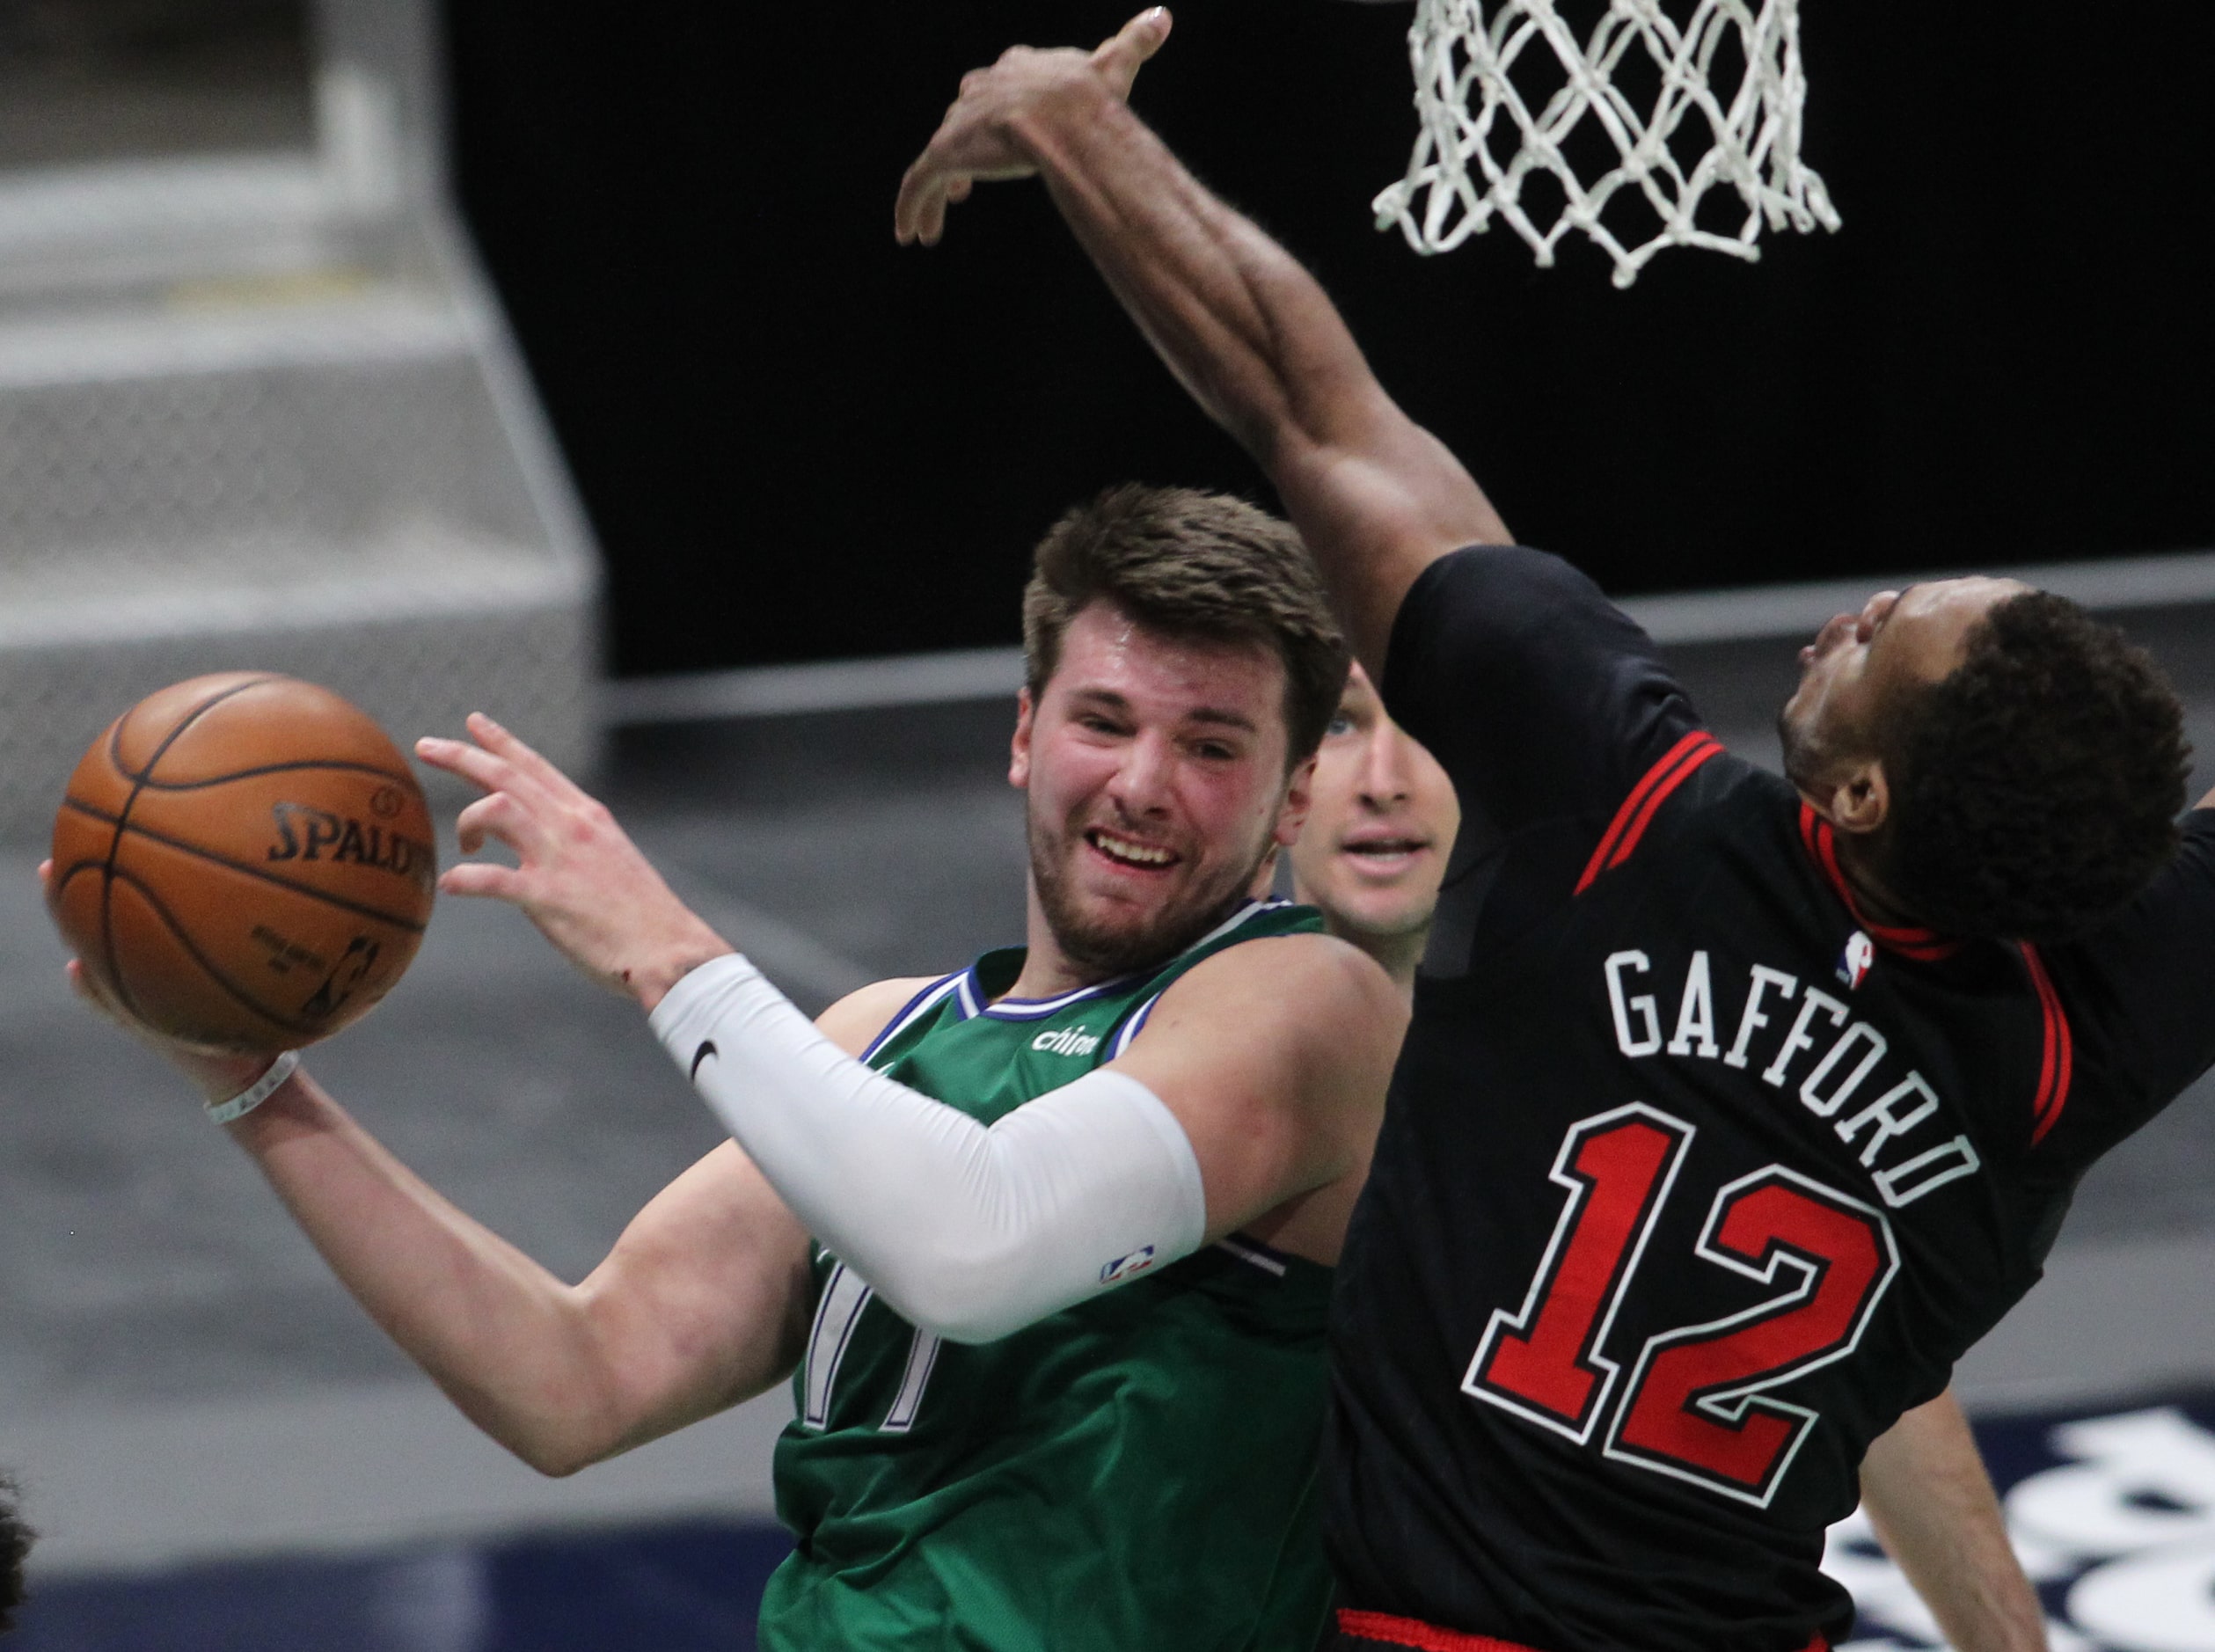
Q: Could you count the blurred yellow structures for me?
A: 1